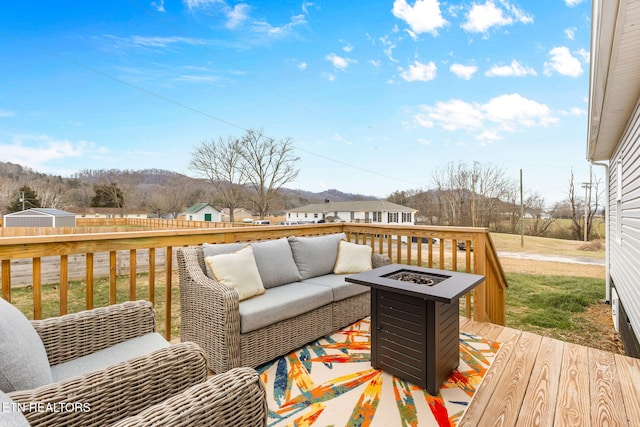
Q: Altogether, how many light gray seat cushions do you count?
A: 3